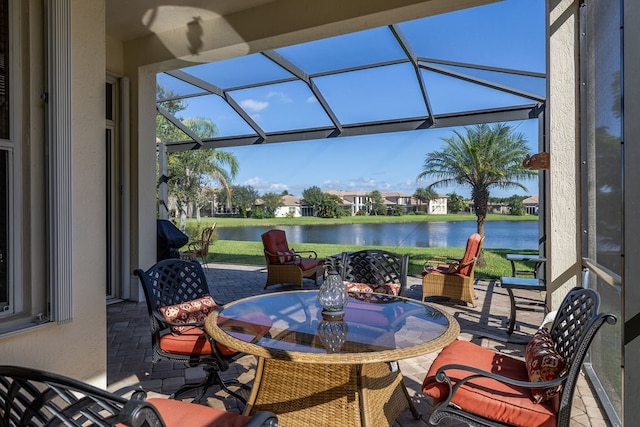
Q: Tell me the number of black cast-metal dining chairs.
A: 4